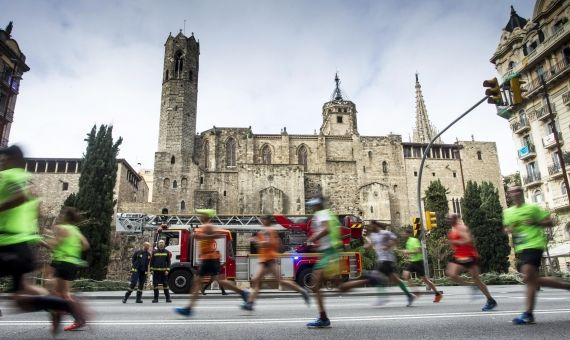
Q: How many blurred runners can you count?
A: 9